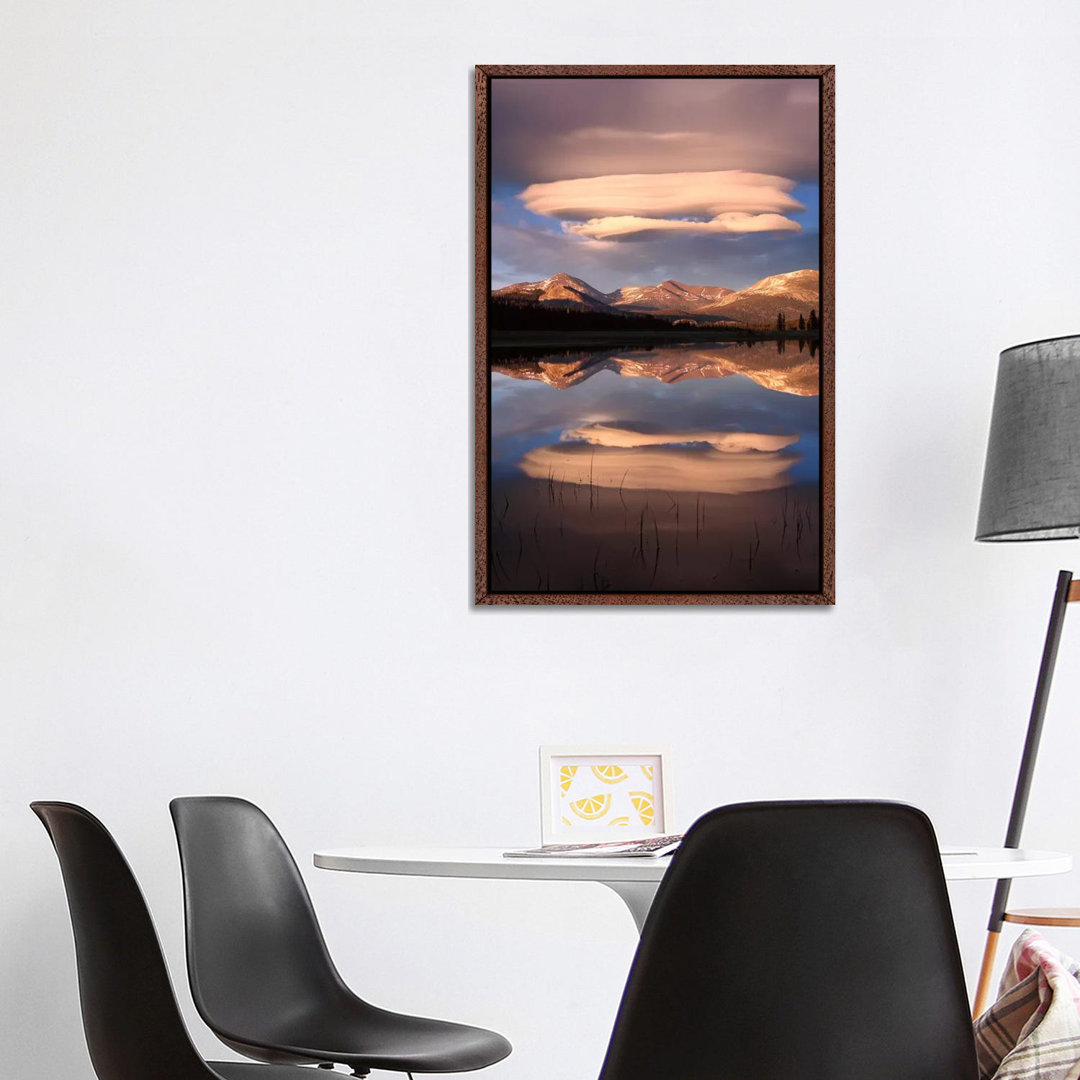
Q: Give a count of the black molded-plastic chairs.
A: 3